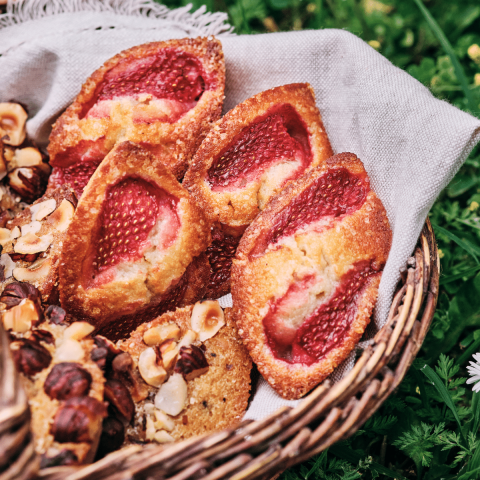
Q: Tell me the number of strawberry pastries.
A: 4